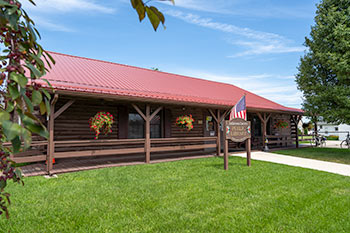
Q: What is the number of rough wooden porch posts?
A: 5